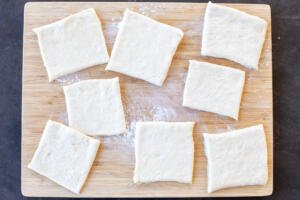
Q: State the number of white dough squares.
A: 8